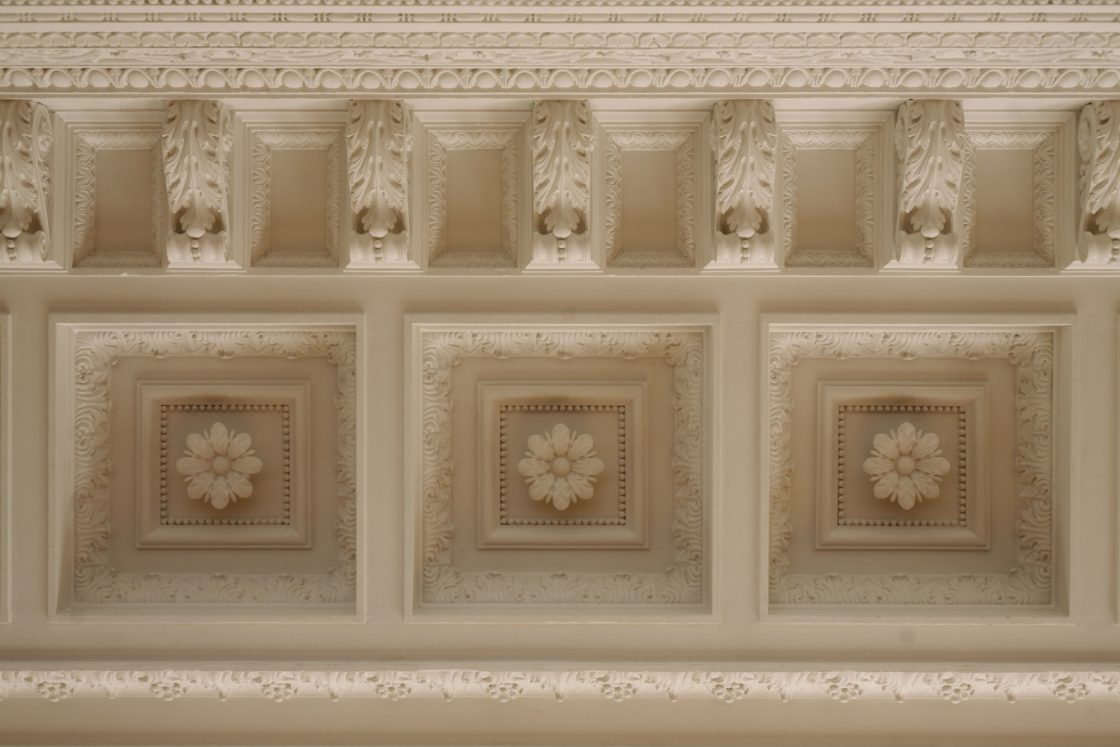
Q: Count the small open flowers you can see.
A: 10